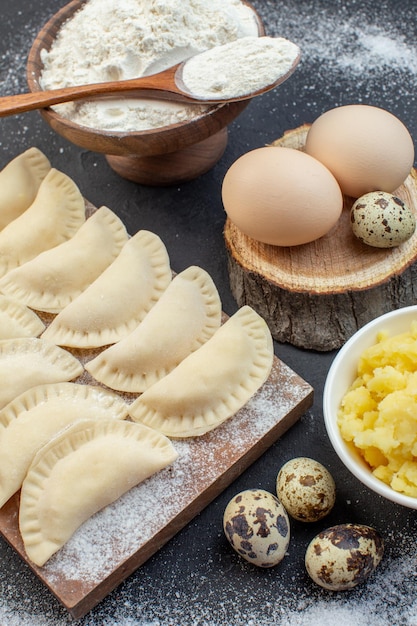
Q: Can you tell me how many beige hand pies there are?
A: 10